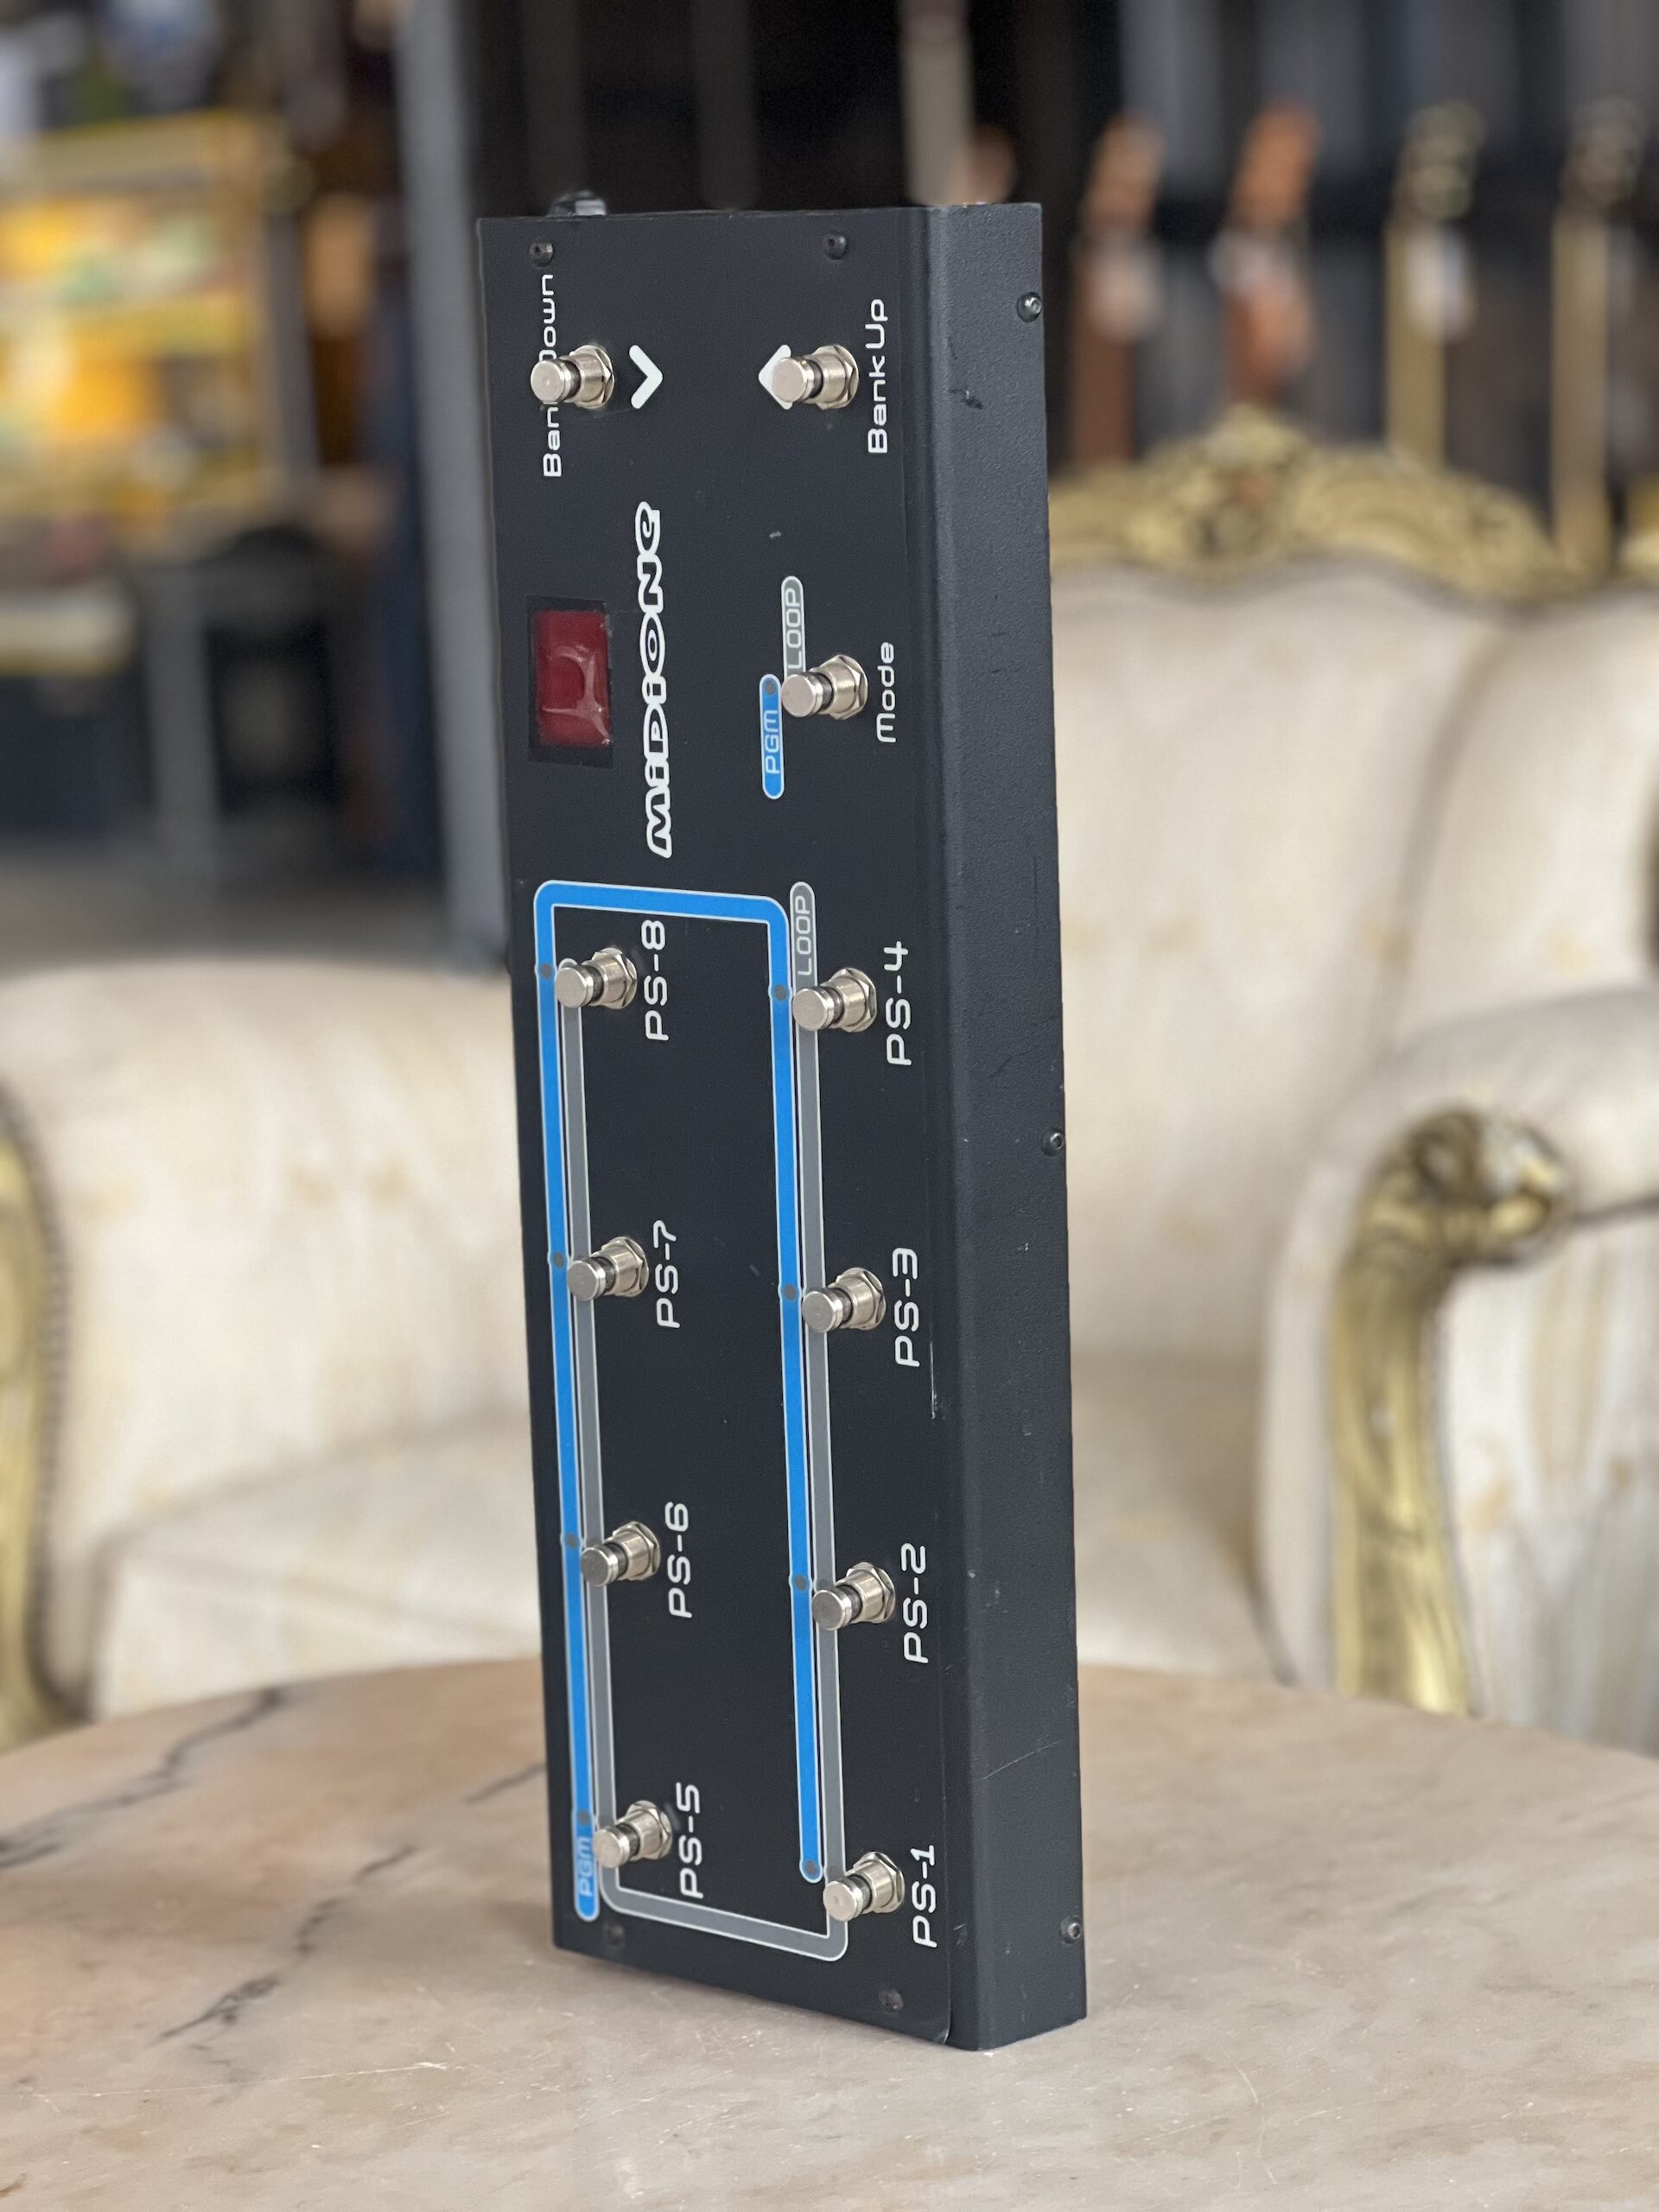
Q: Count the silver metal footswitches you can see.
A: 11